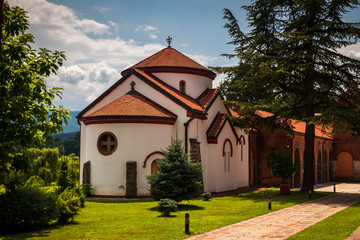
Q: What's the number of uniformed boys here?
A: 0